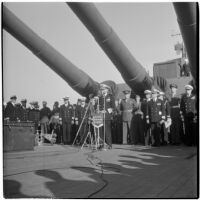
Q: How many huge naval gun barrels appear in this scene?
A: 3